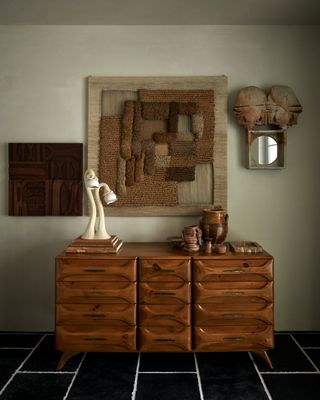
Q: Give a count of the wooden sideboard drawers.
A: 12